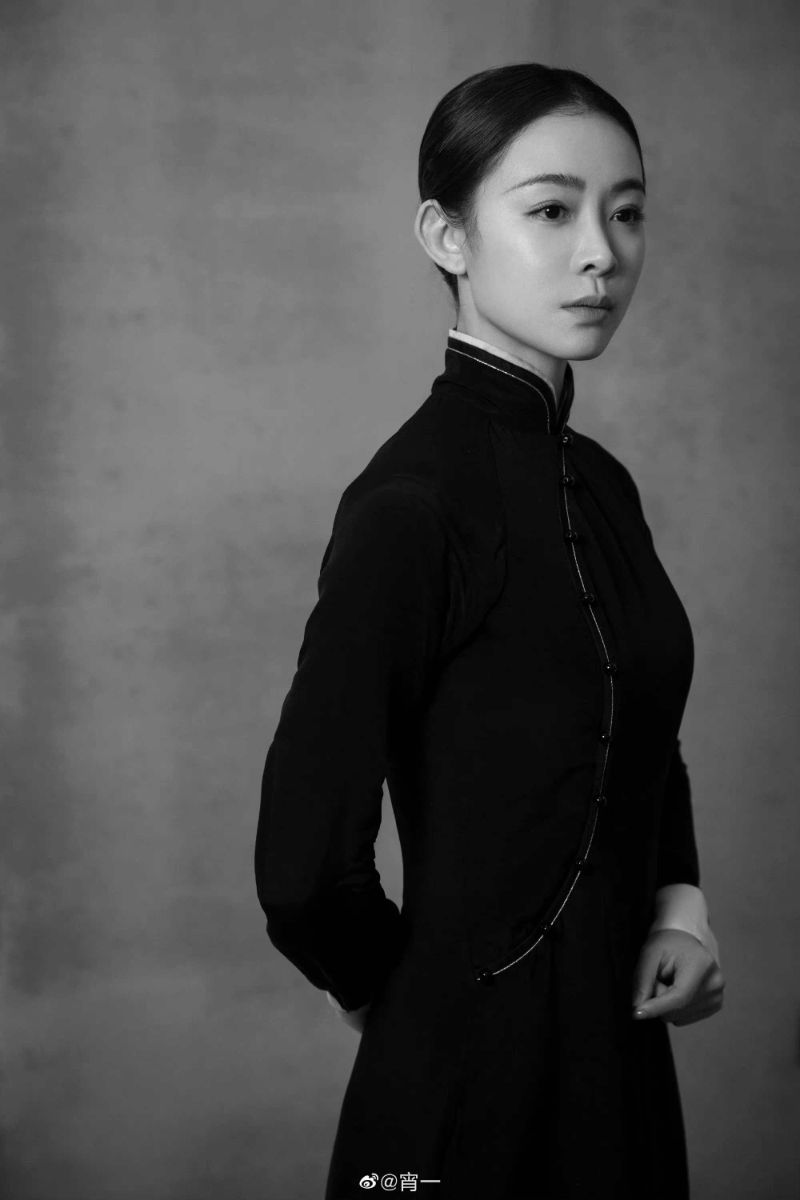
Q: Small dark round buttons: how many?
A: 10